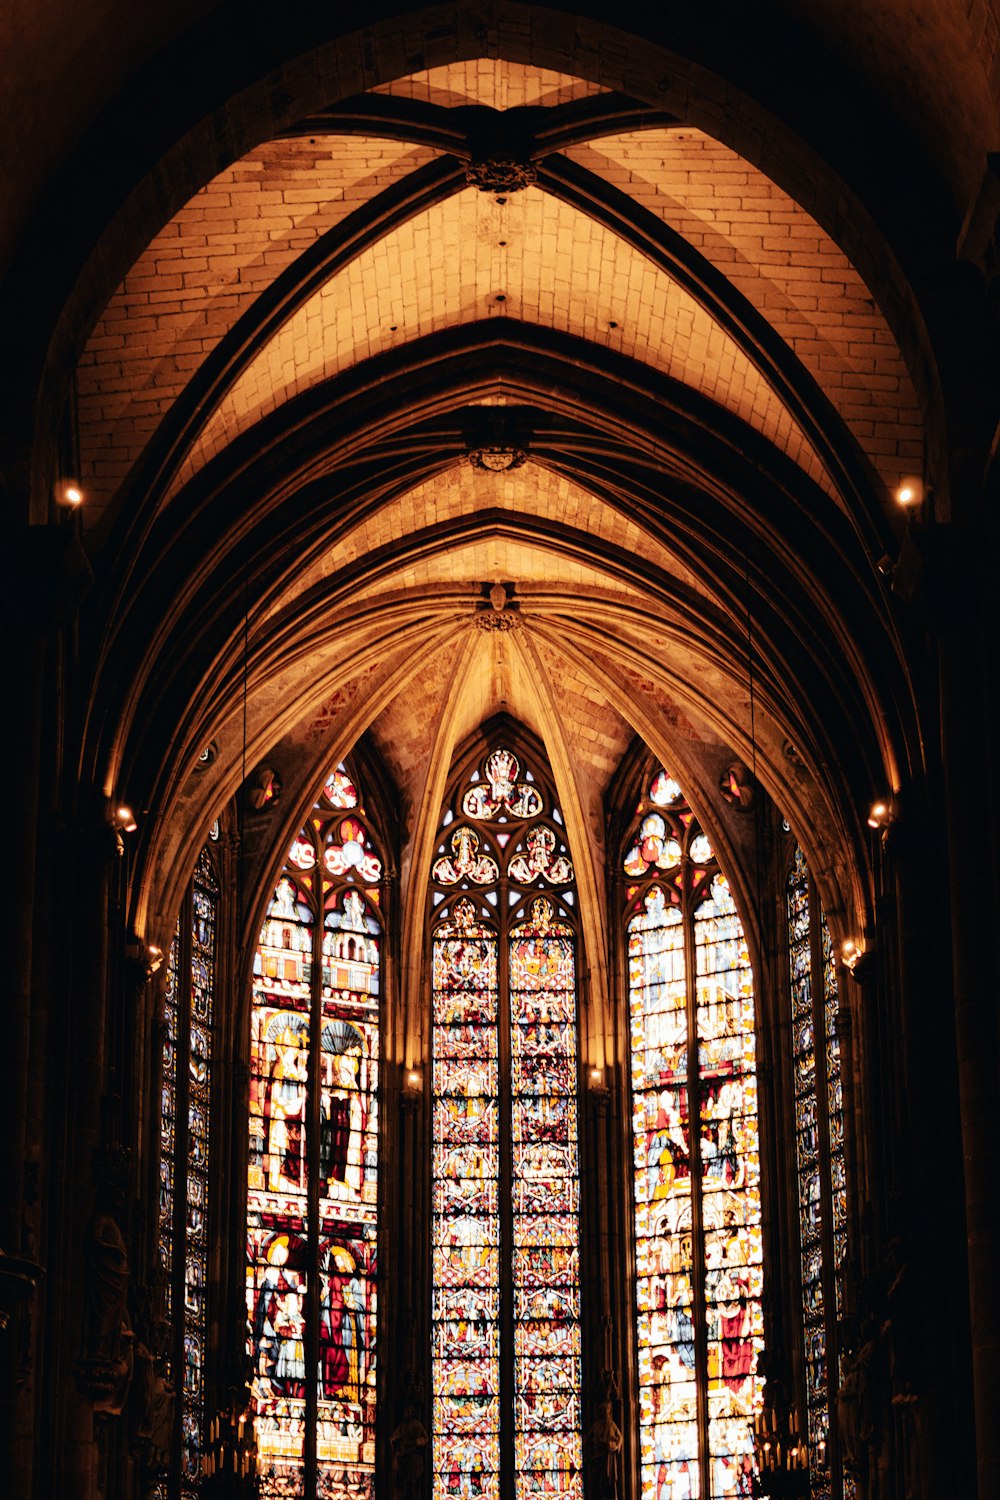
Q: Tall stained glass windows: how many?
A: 5